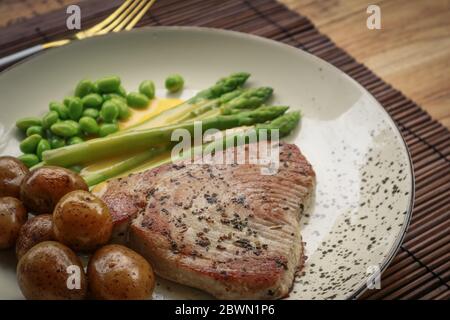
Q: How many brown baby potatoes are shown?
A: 7